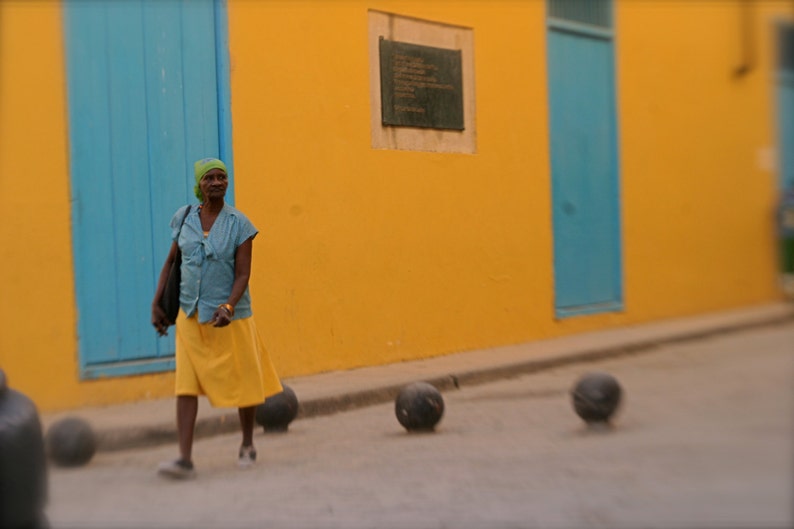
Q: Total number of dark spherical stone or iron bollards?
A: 4